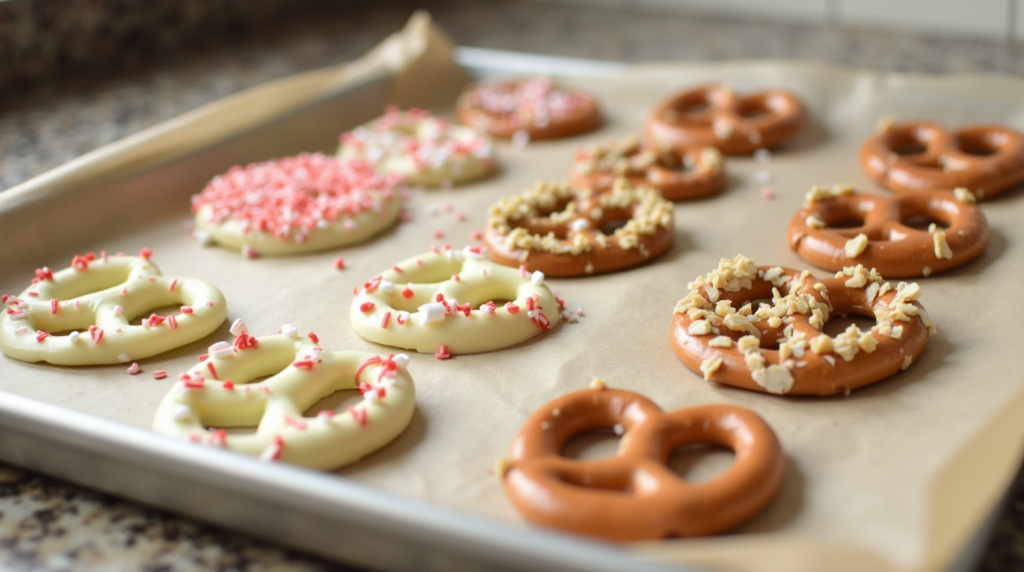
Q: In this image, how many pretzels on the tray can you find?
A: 13